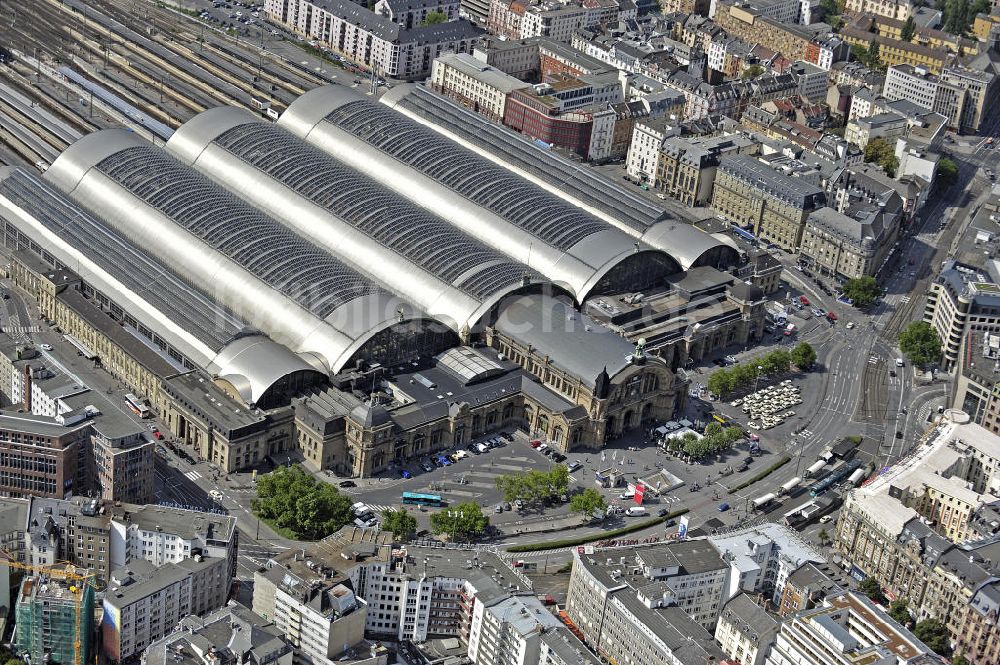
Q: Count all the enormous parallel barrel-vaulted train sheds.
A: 5